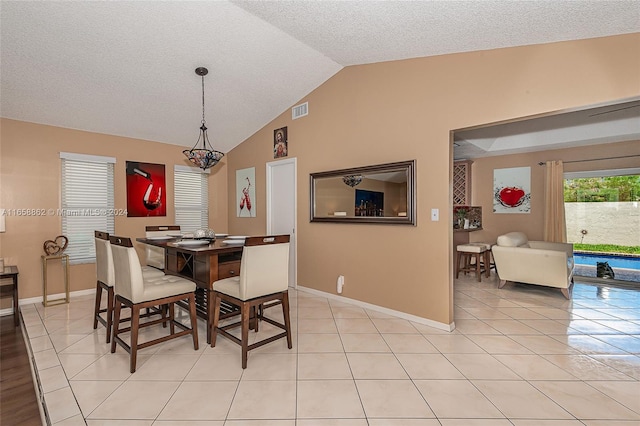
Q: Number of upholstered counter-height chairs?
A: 4